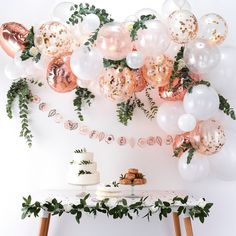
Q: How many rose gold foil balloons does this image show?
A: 4